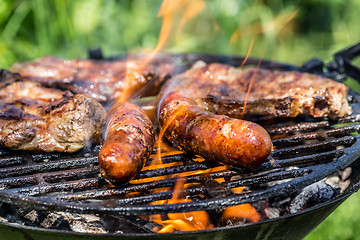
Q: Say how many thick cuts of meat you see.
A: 3